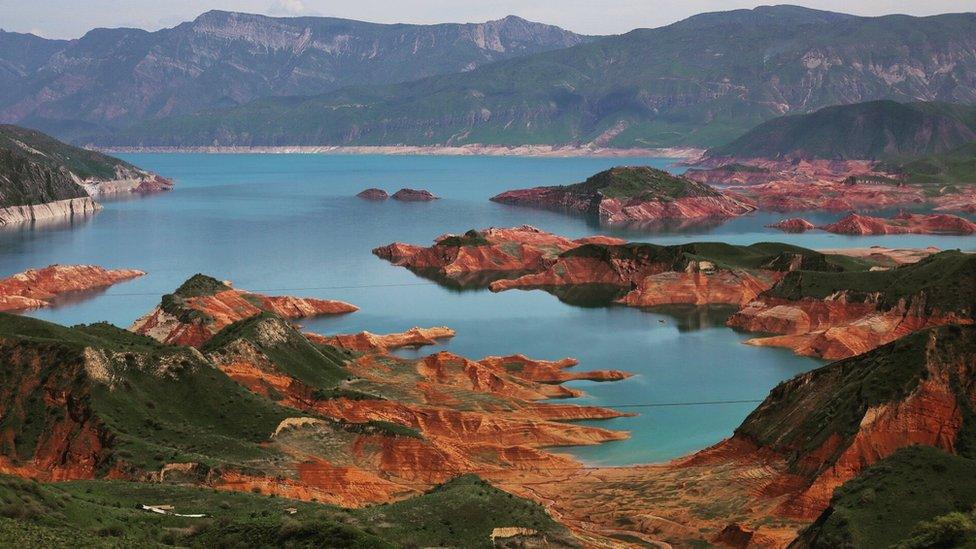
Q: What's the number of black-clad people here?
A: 0